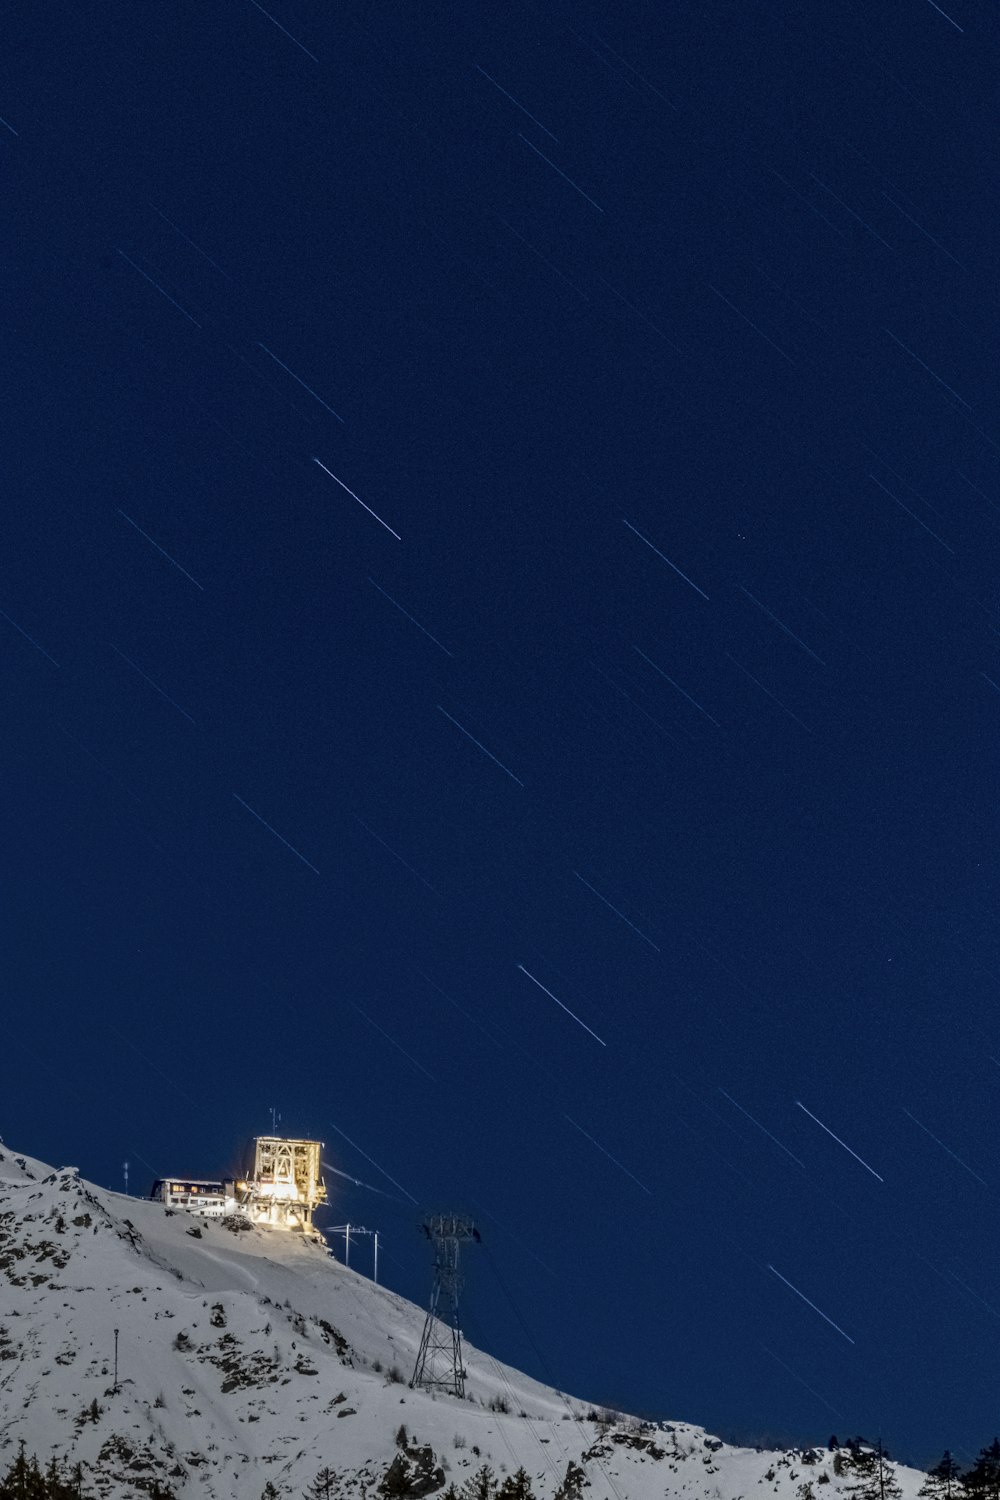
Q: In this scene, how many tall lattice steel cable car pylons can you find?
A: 1